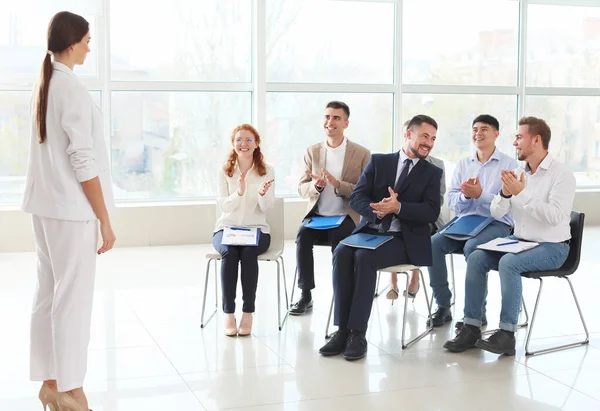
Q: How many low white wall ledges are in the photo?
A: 1